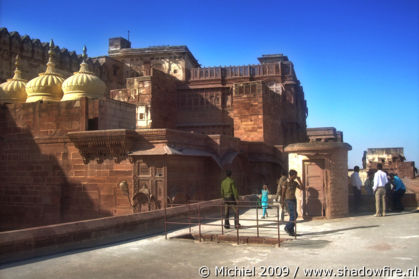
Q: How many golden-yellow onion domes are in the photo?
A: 3